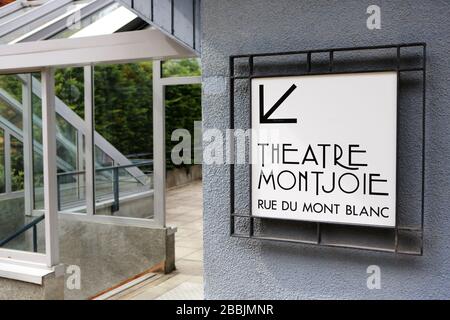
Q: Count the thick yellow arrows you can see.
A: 0